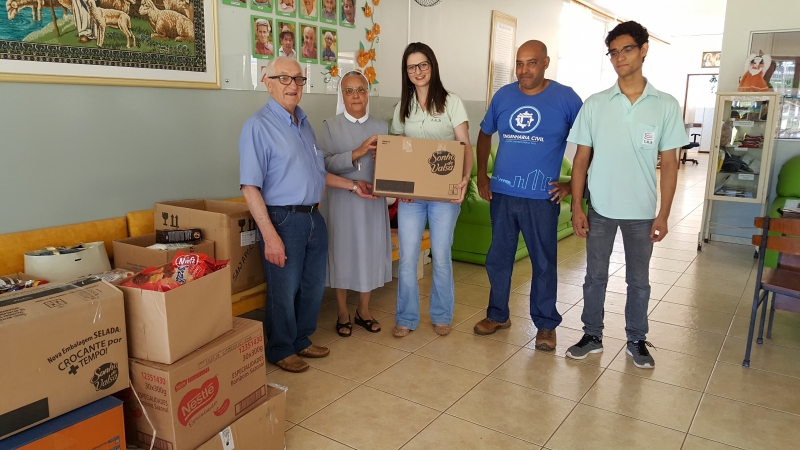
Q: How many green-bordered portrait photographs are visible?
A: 10